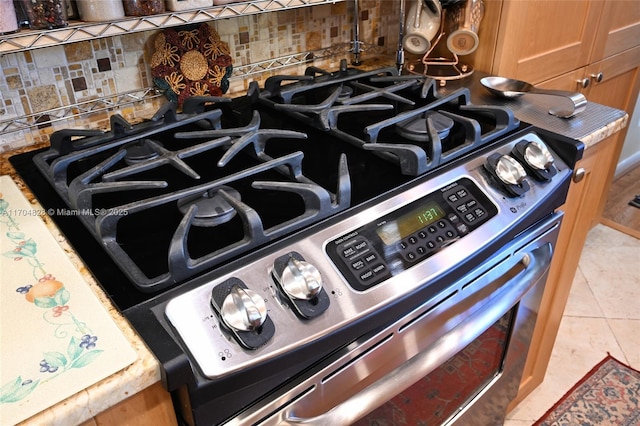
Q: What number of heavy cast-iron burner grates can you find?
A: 2